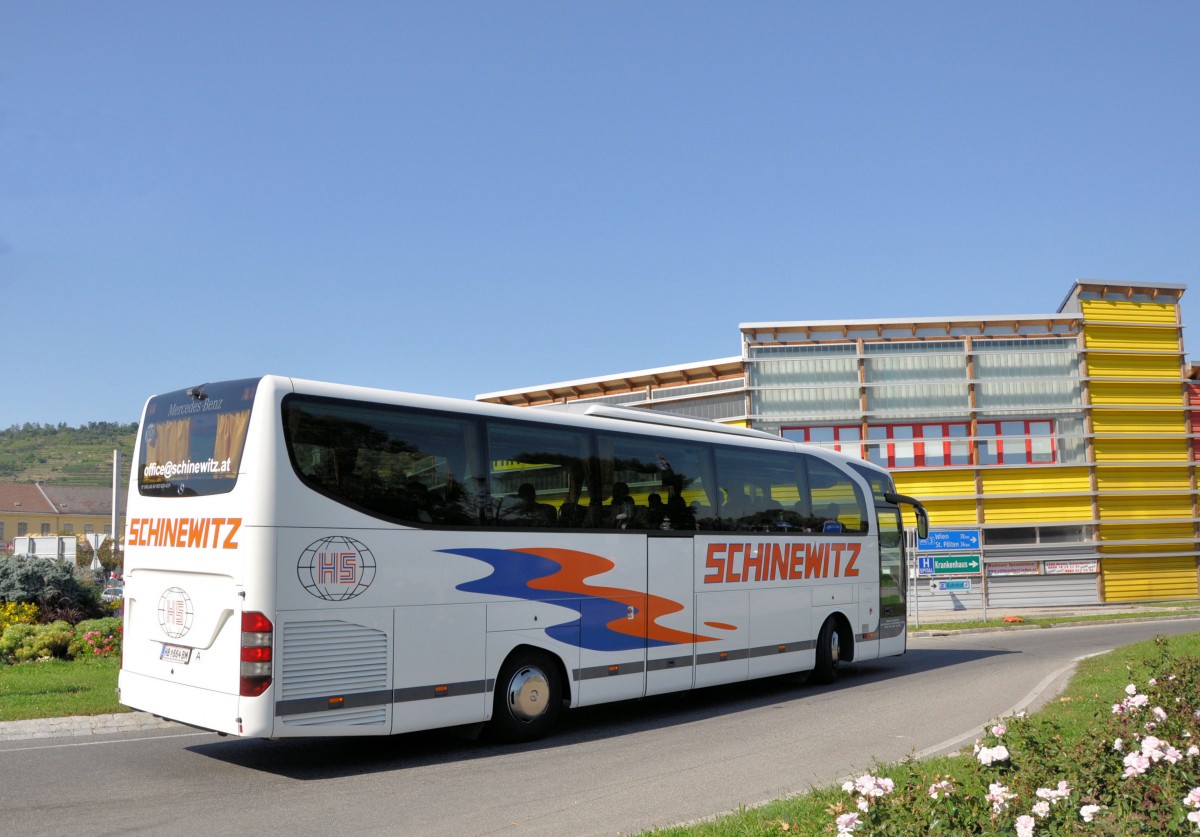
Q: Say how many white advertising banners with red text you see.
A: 2